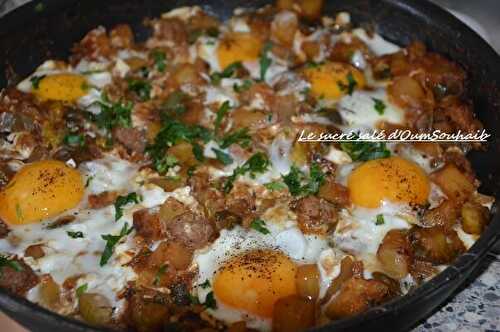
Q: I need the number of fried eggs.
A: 6